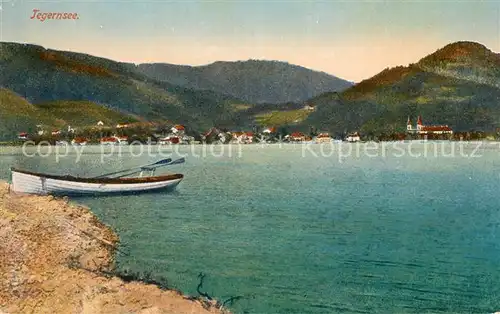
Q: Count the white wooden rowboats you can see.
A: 1